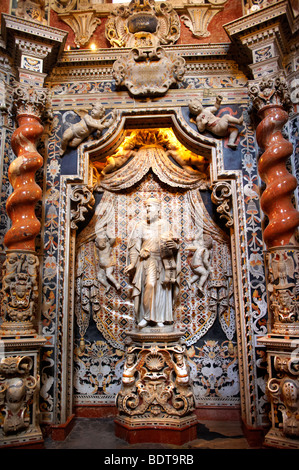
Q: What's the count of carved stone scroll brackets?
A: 2